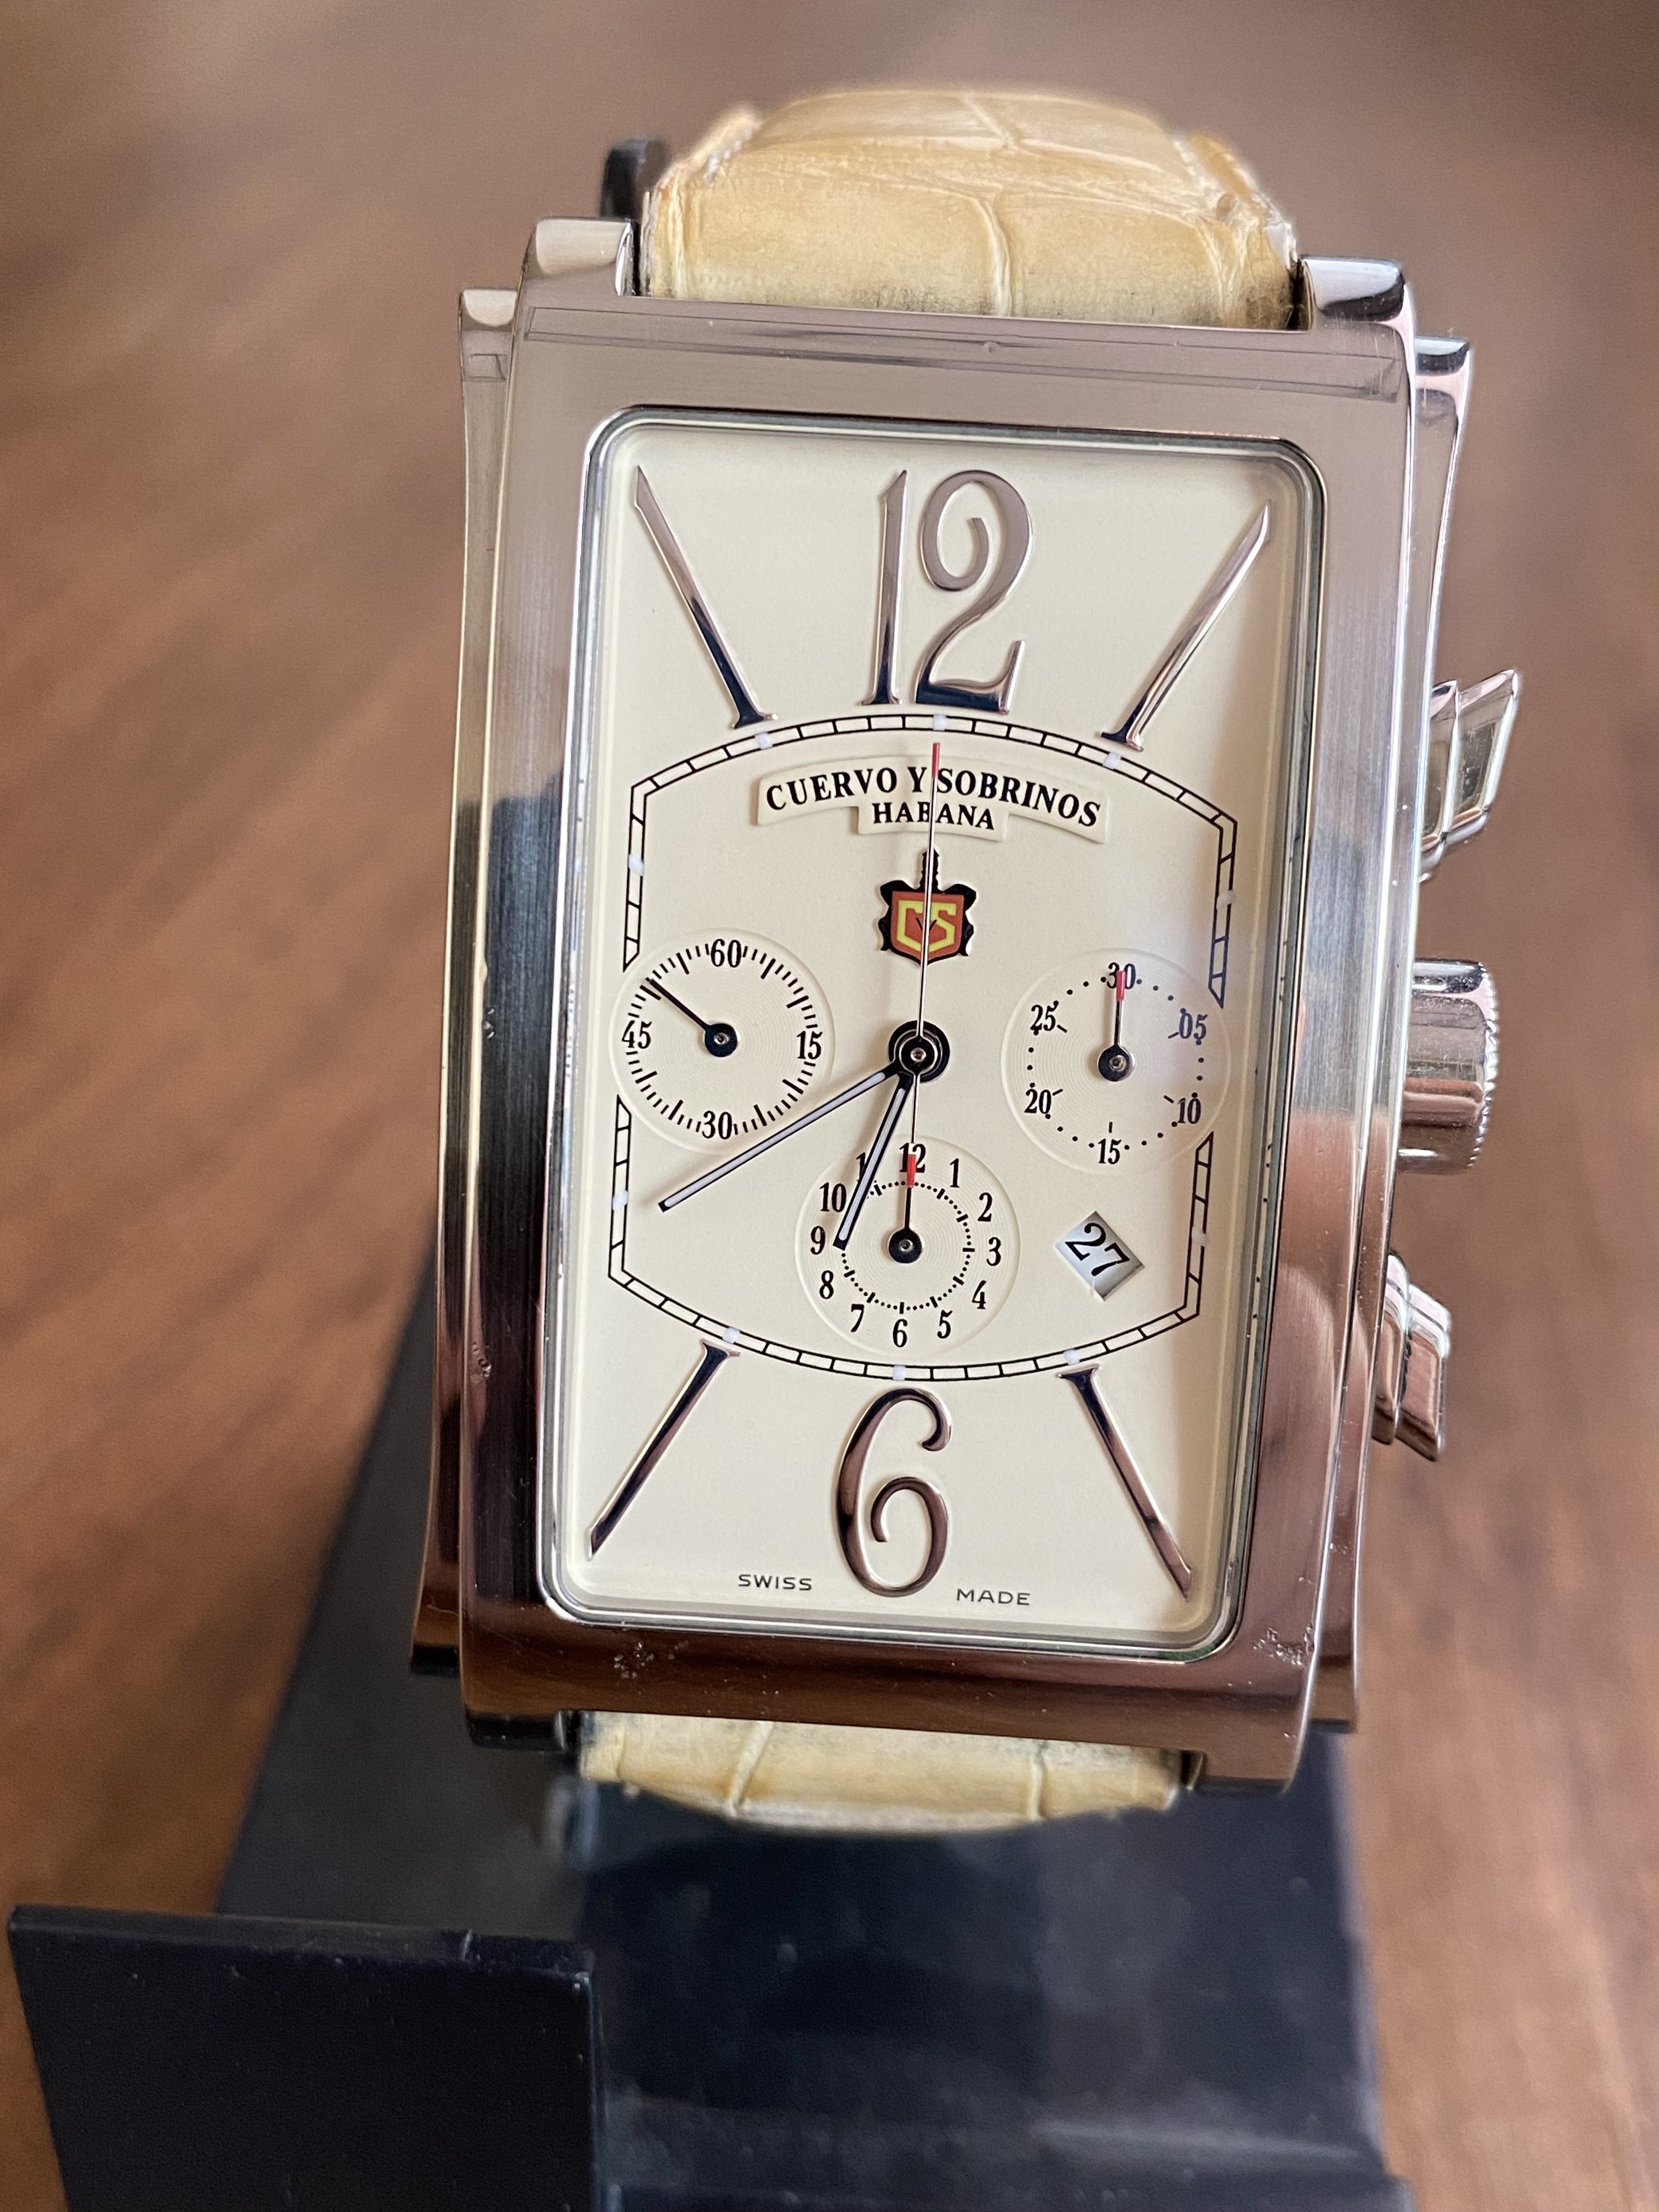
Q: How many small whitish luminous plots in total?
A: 10